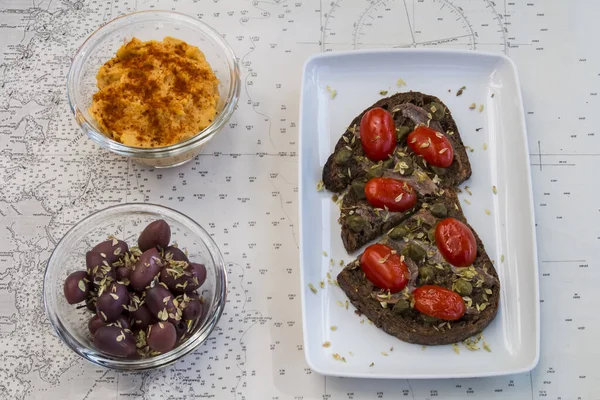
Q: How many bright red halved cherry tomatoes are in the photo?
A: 6